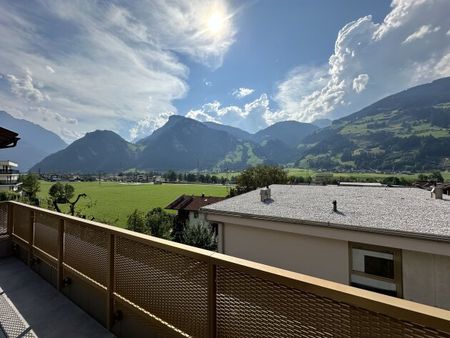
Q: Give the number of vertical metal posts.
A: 5